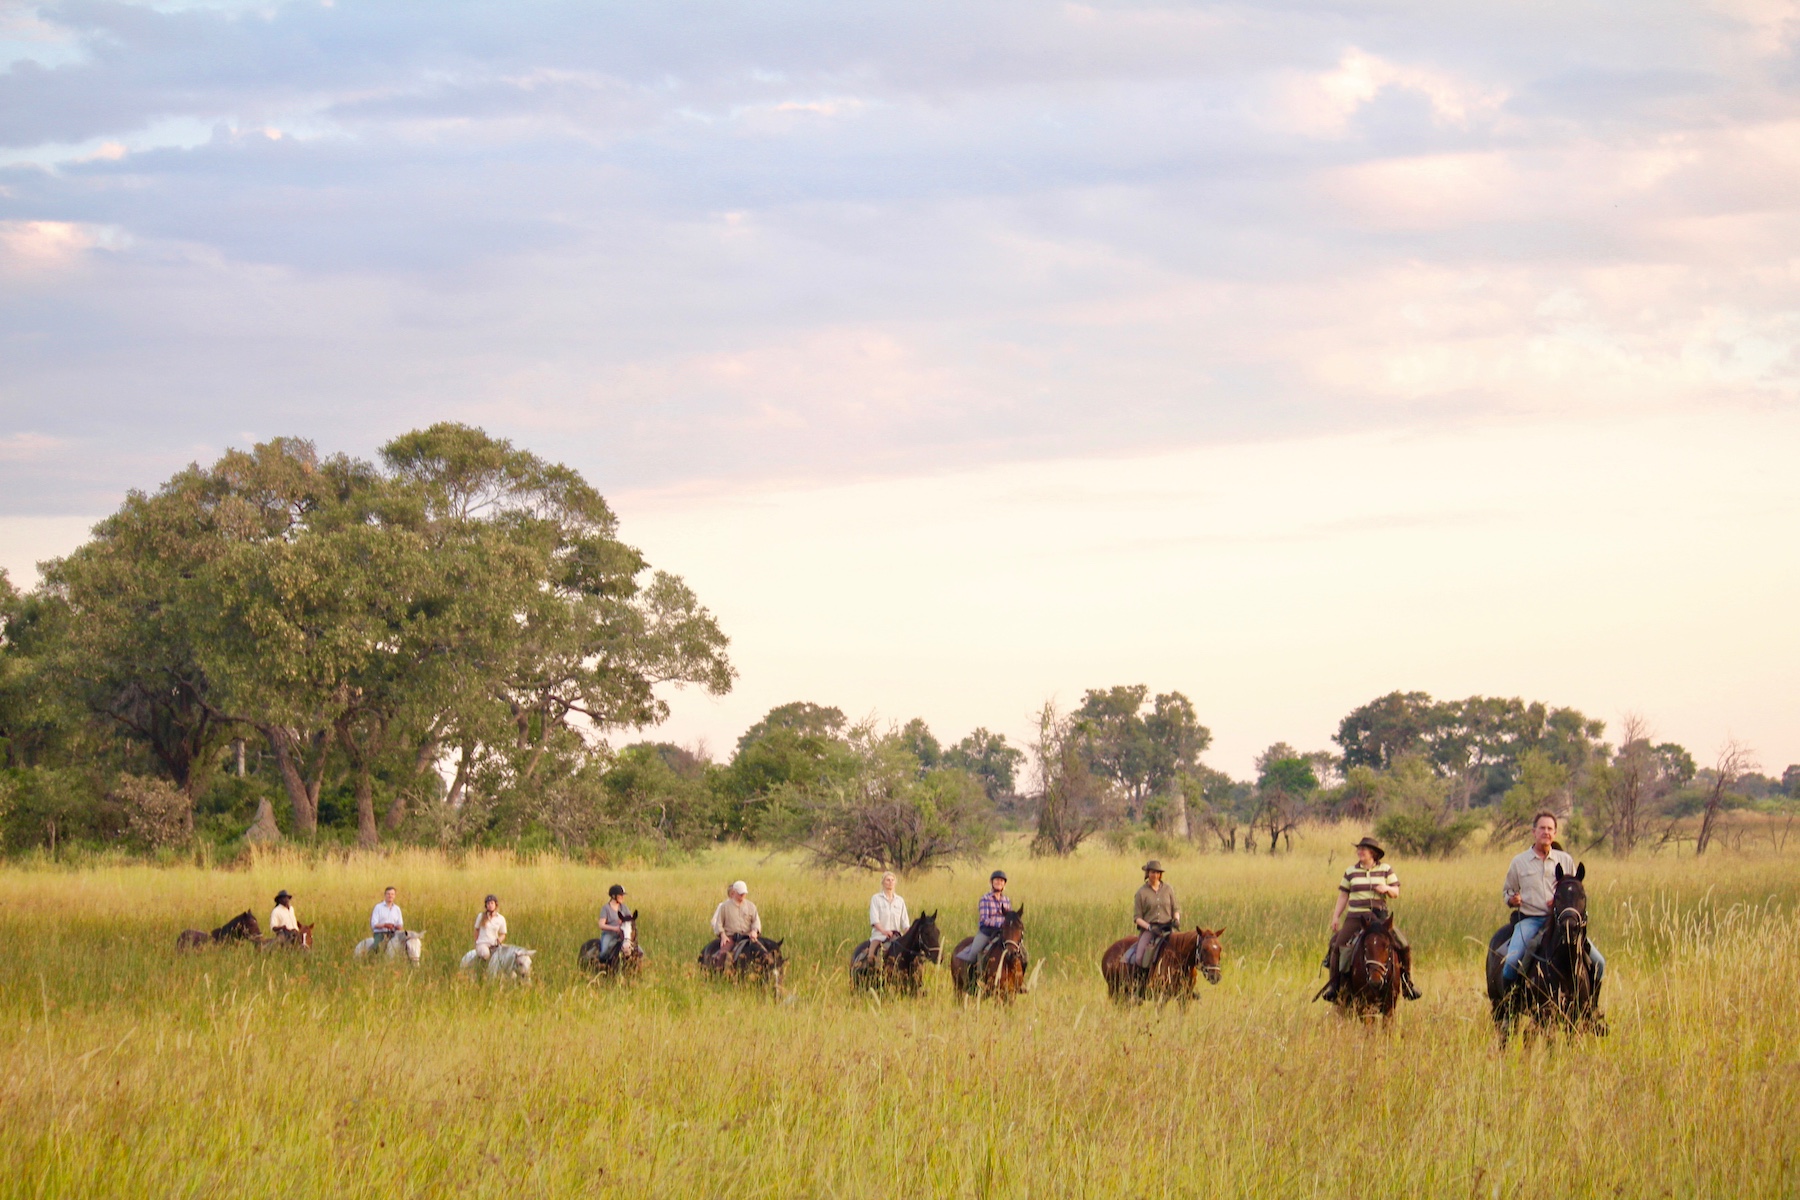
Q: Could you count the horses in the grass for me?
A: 11